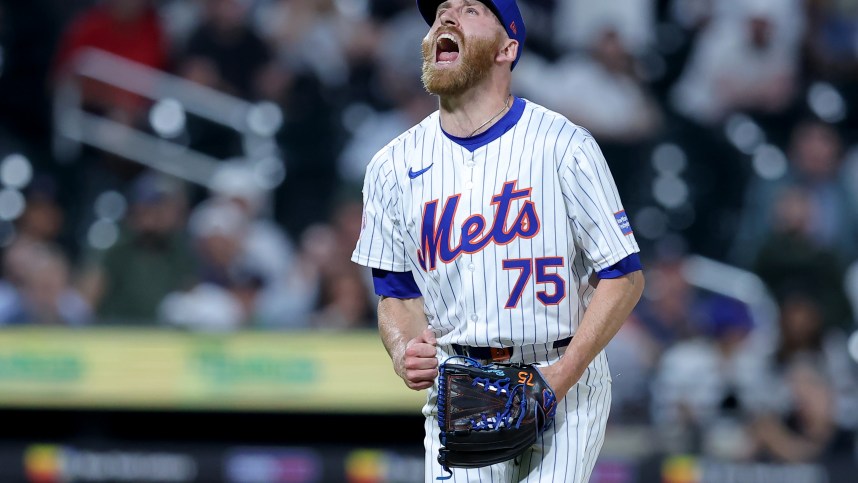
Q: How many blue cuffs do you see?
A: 2